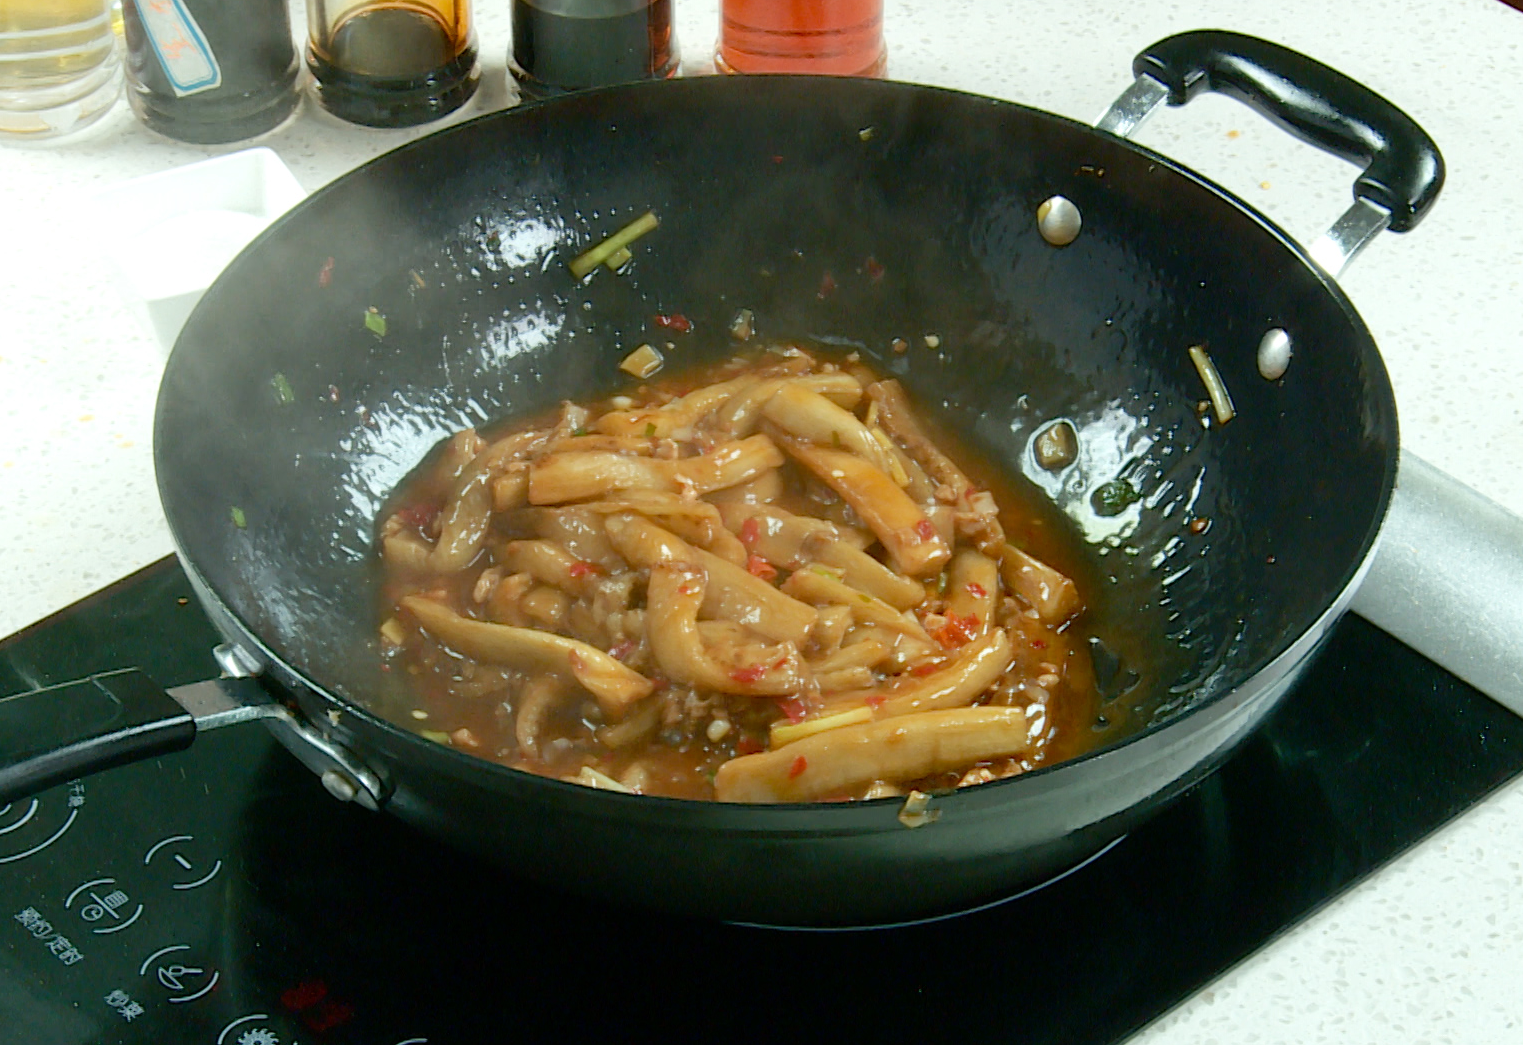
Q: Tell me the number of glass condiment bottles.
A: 5